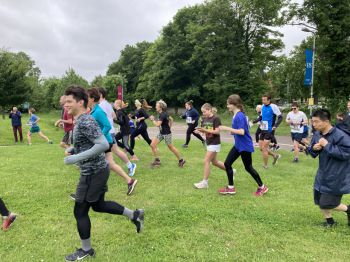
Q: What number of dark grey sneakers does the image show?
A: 2